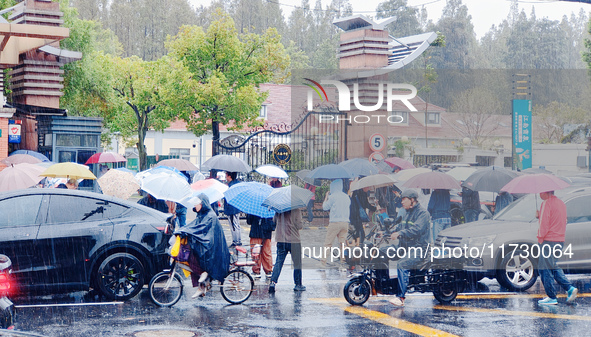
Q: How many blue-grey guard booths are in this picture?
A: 1